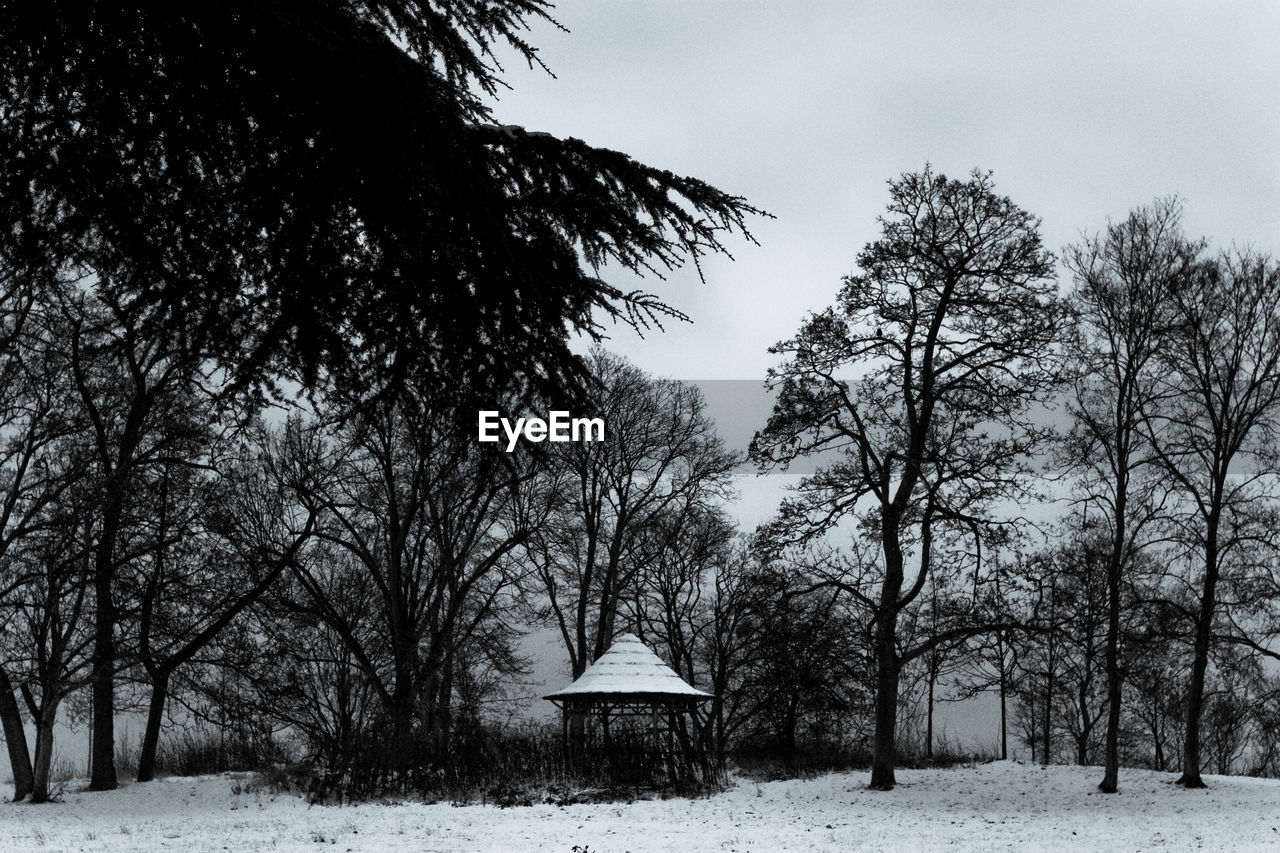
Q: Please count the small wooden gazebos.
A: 1